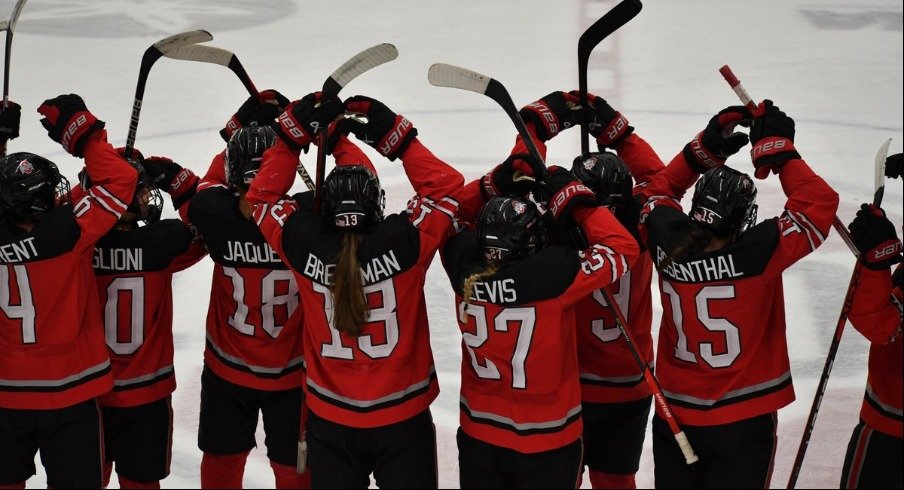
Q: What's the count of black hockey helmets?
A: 7